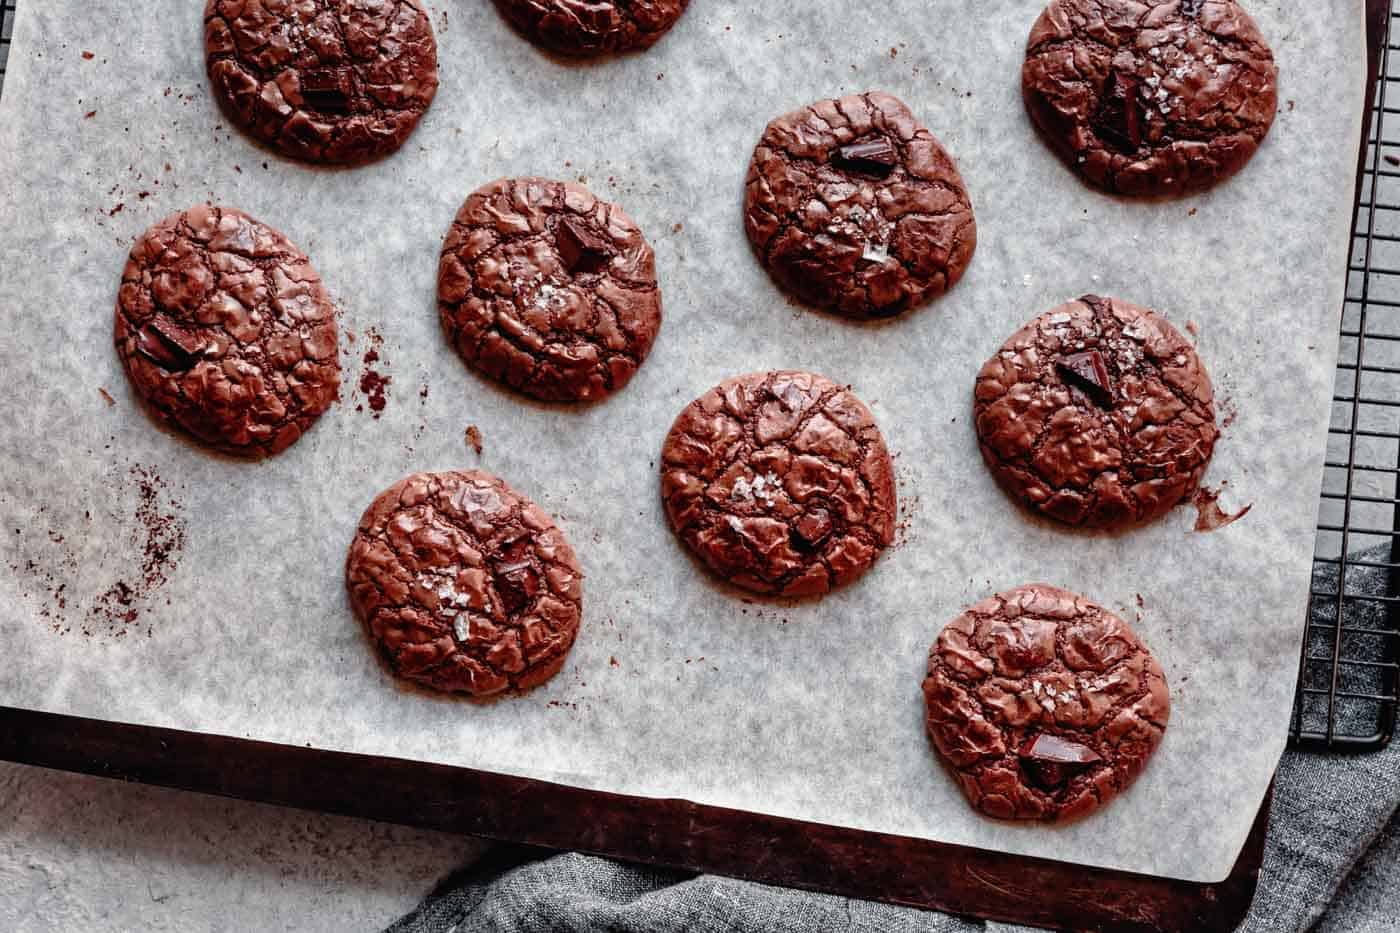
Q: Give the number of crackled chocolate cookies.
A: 10